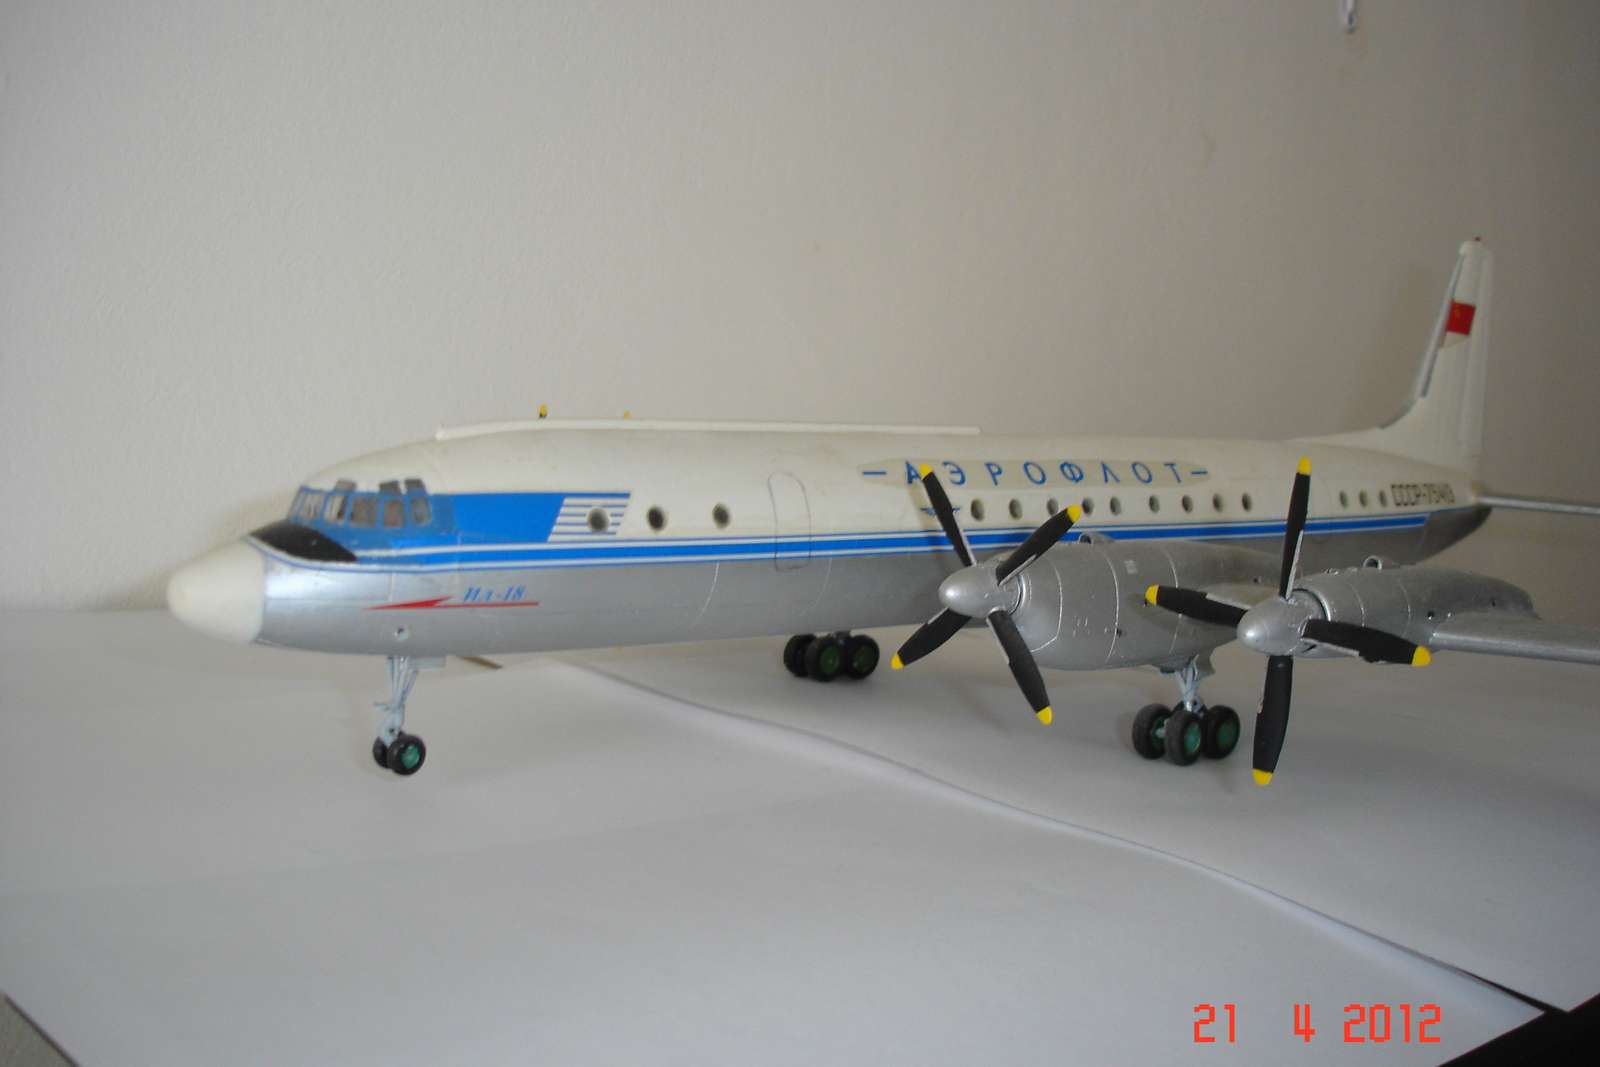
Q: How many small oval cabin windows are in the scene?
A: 15